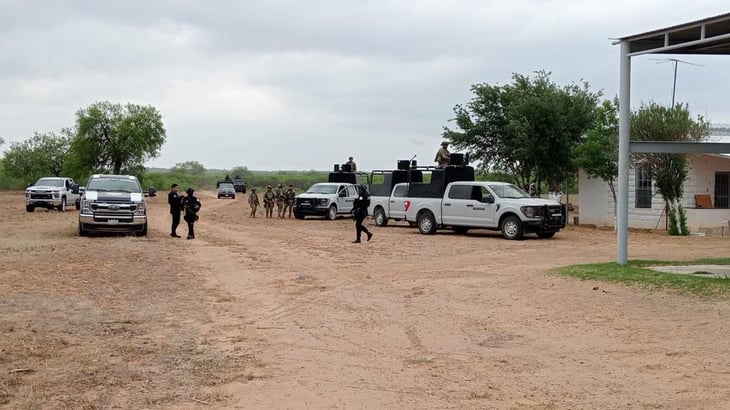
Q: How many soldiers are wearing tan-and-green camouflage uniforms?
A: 6